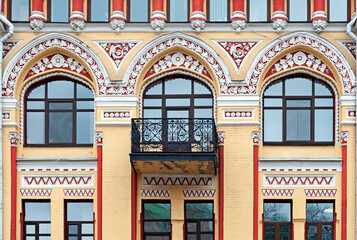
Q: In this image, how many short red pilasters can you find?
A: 8